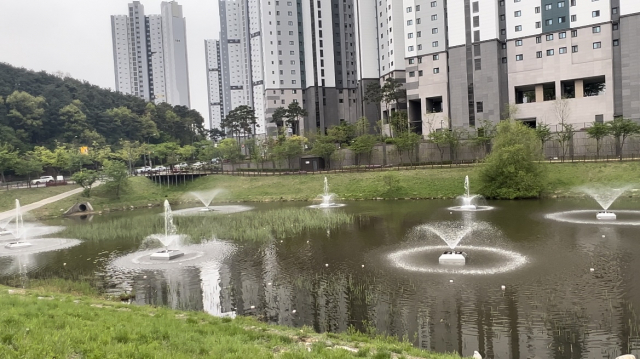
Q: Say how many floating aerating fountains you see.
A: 8